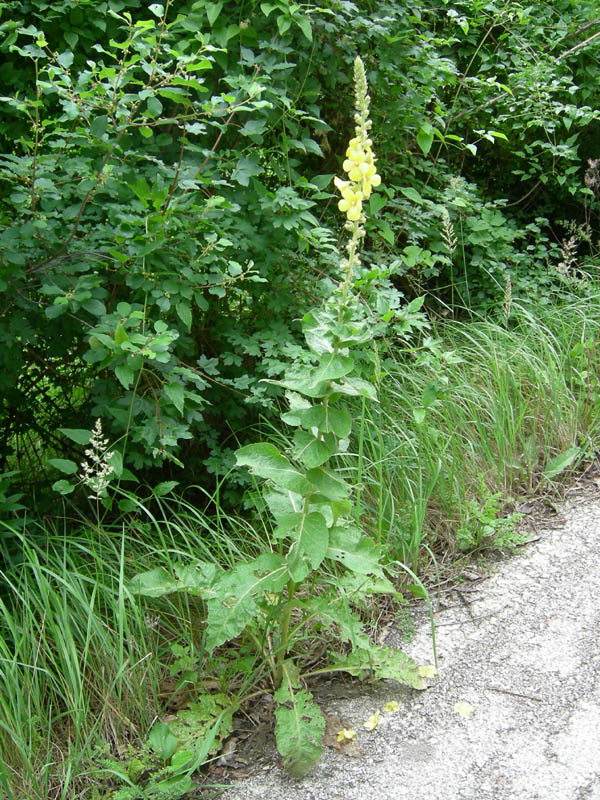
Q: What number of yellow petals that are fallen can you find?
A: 5